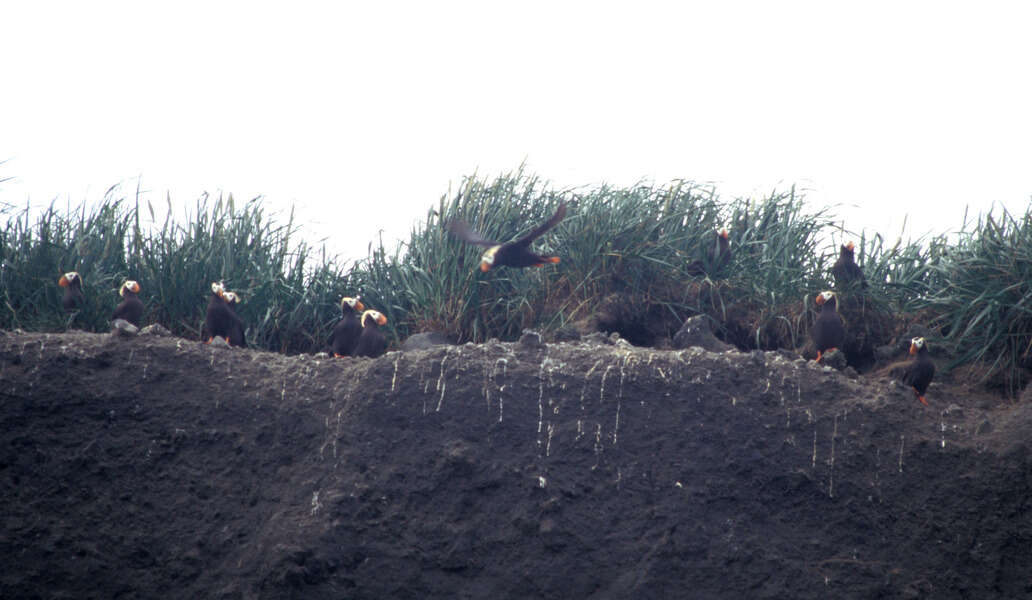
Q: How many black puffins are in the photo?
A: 11